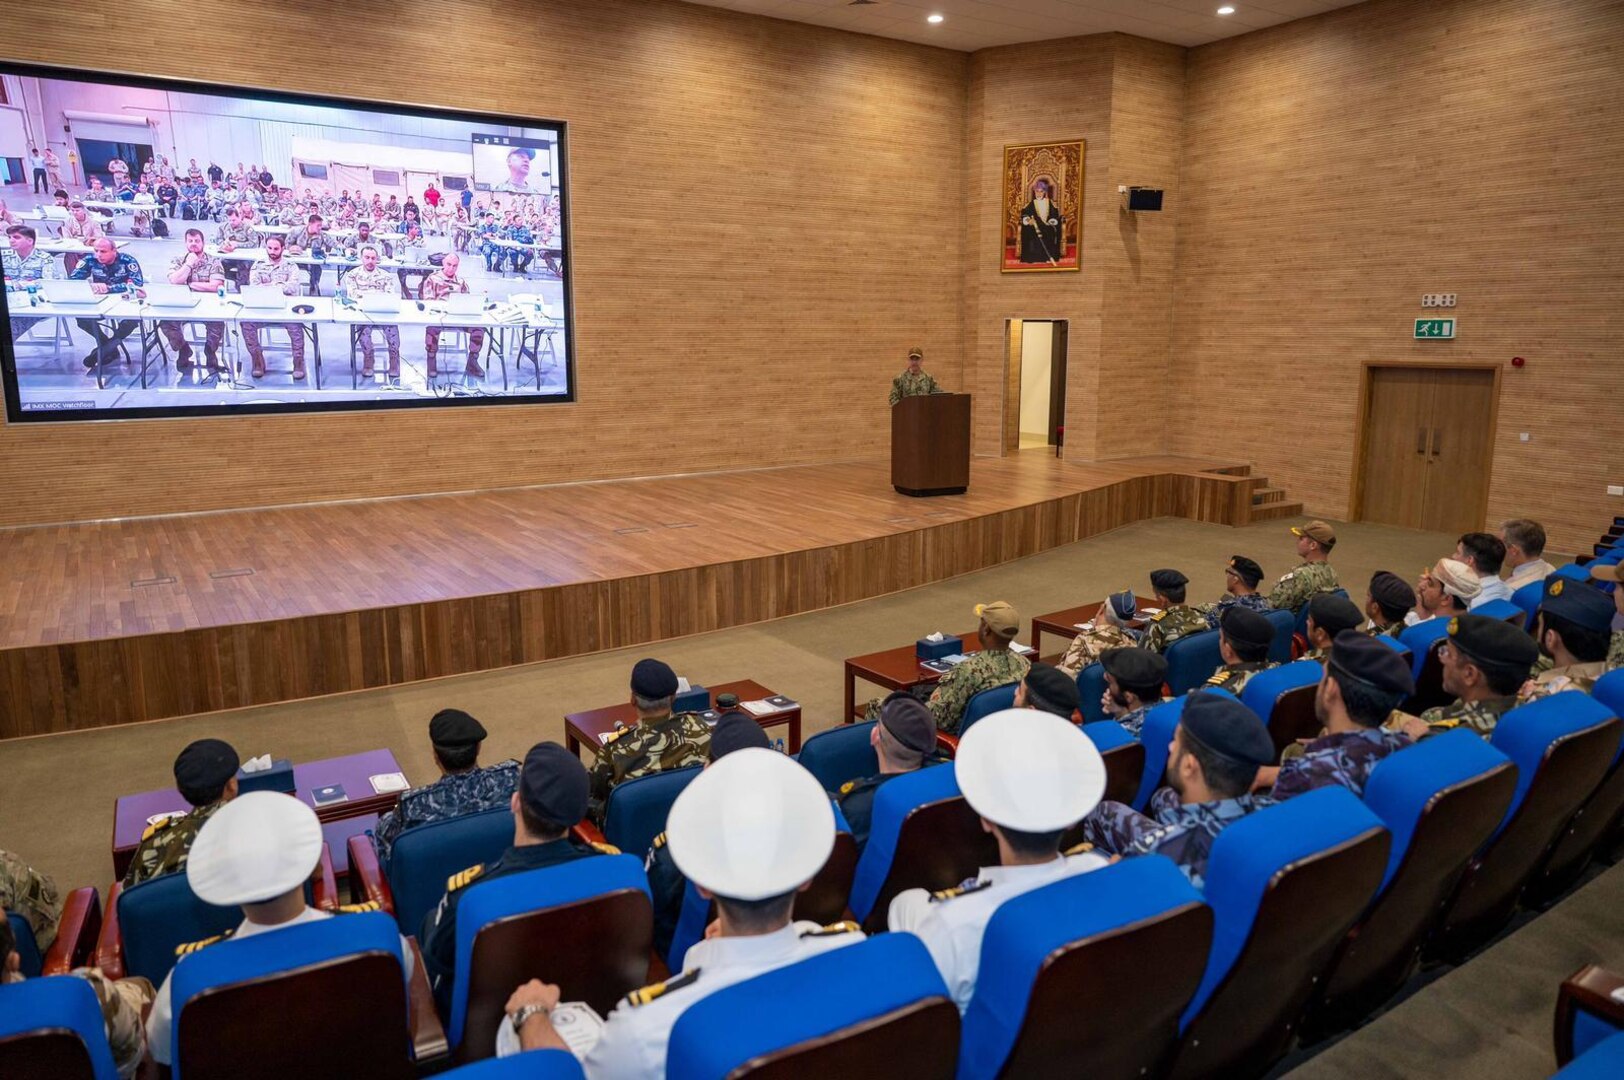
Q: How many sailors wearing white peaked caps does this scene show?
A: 3